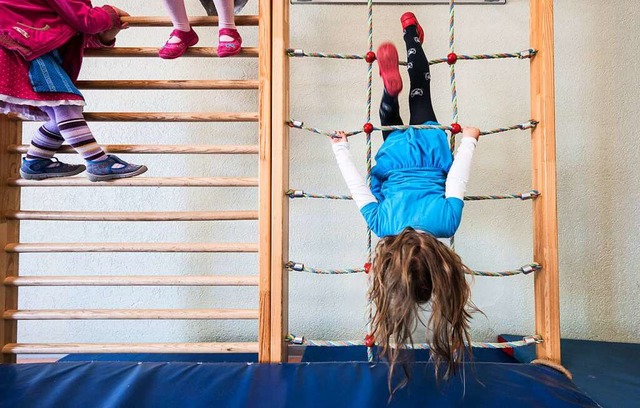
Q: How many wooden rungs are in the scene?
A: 11